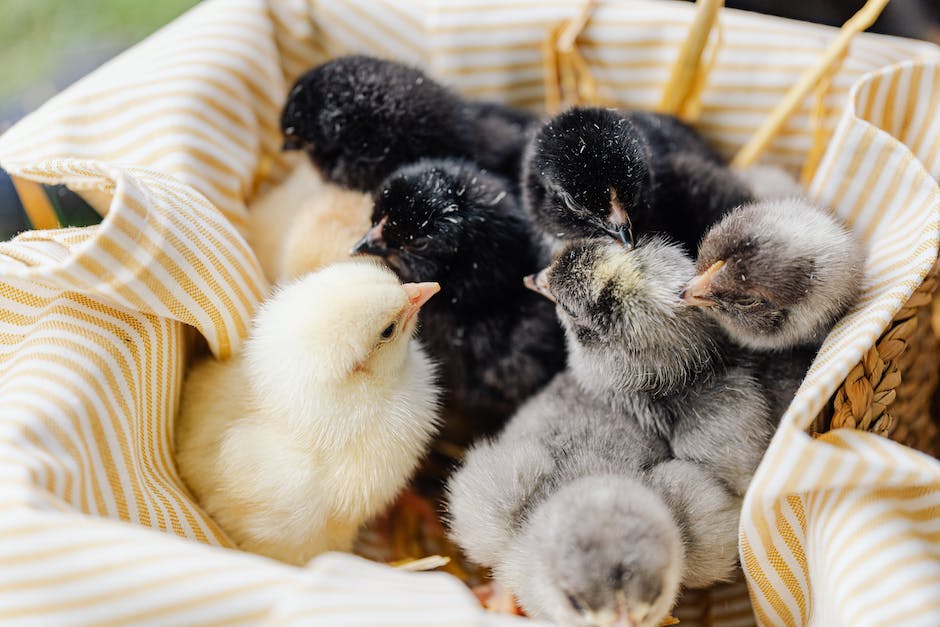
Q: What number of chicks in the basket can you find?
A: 8